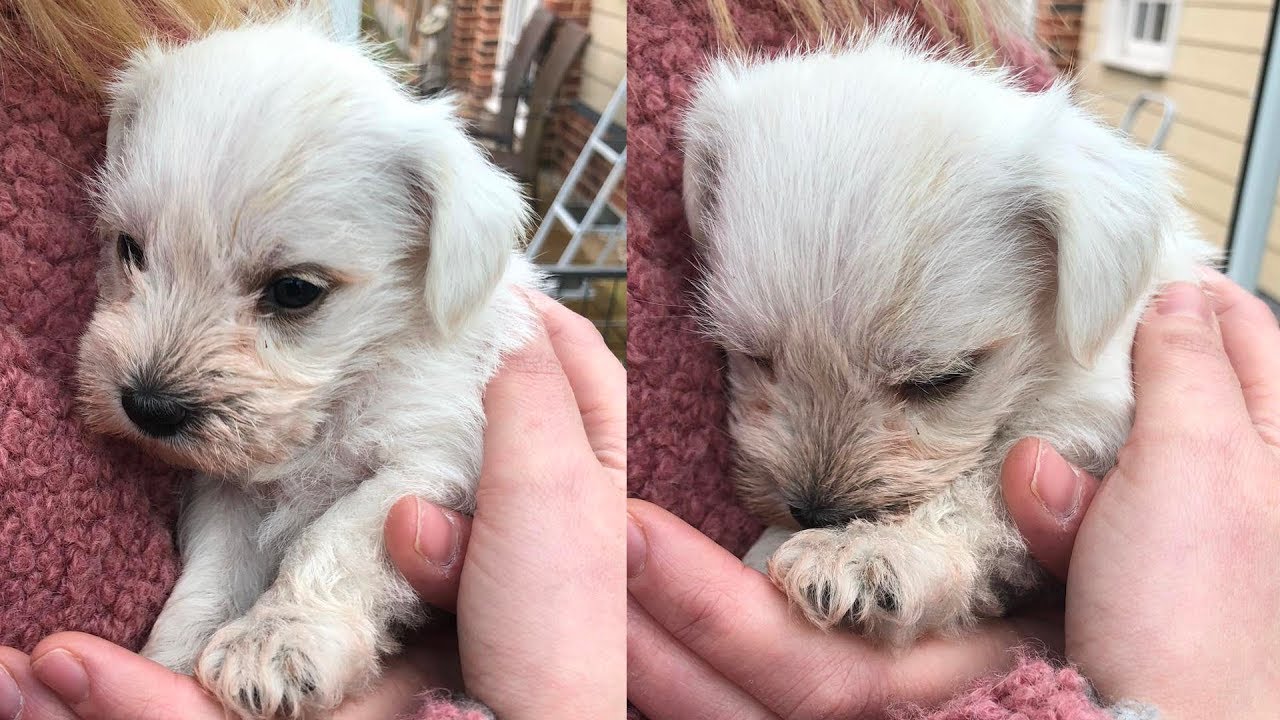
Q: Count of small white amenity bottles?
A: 0